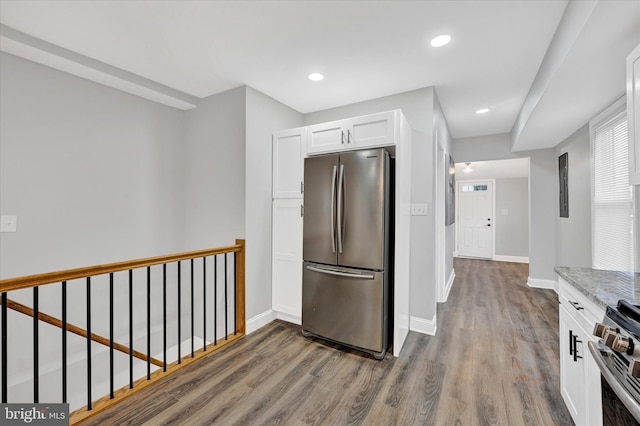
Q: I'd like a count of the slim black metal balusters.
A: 14